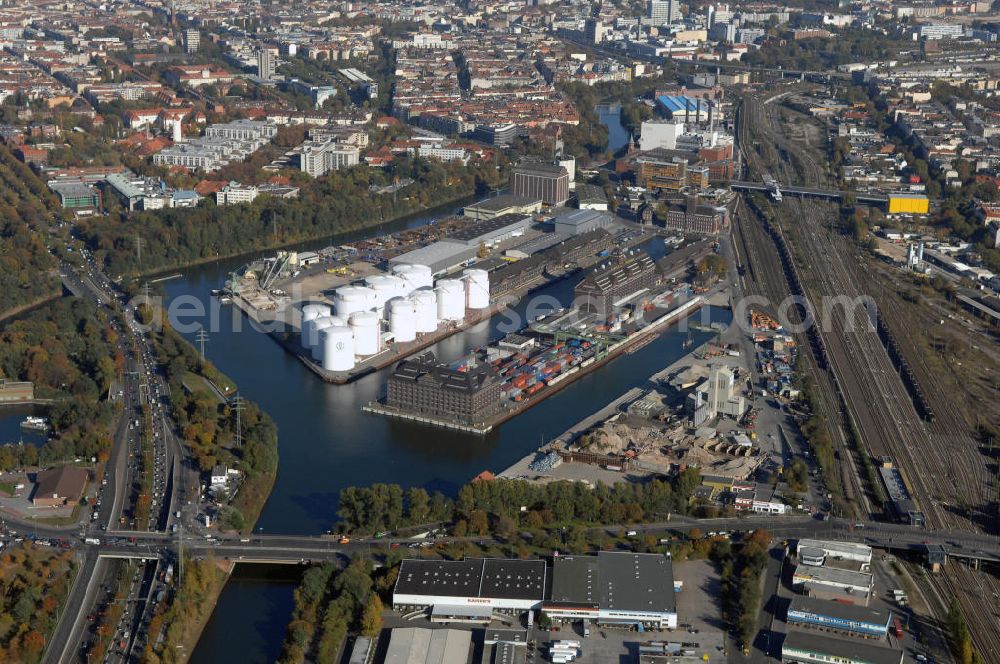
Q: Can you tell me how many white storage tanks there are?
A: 11